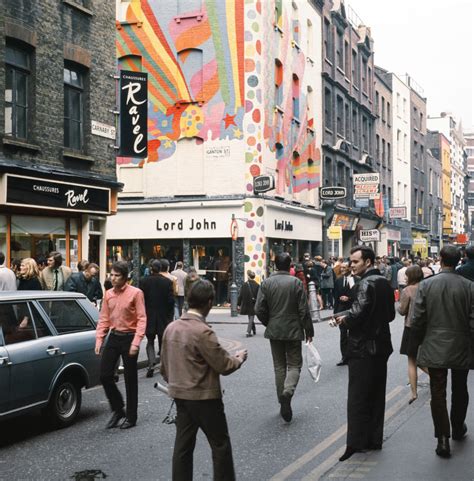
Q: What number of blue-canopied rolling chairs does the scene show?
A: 0